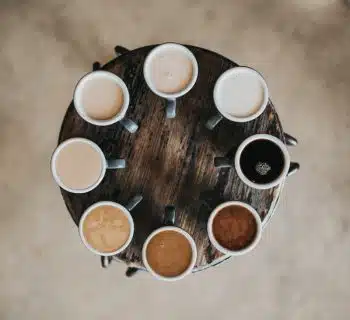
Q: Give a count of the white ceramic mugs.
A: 8